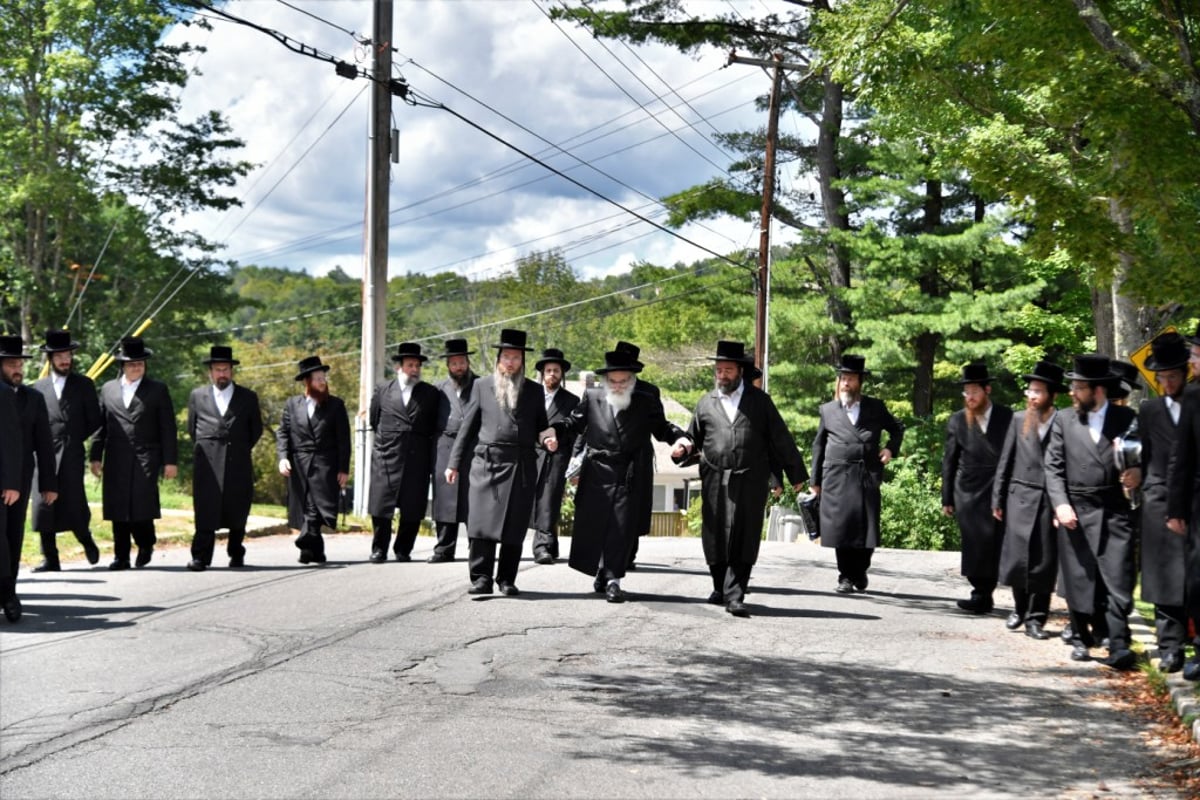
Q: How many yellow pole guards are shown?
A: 3